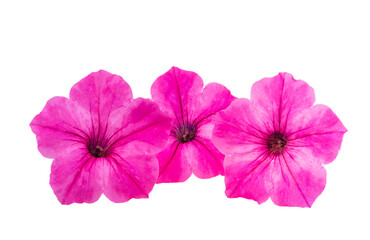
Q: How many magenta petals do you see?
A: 14